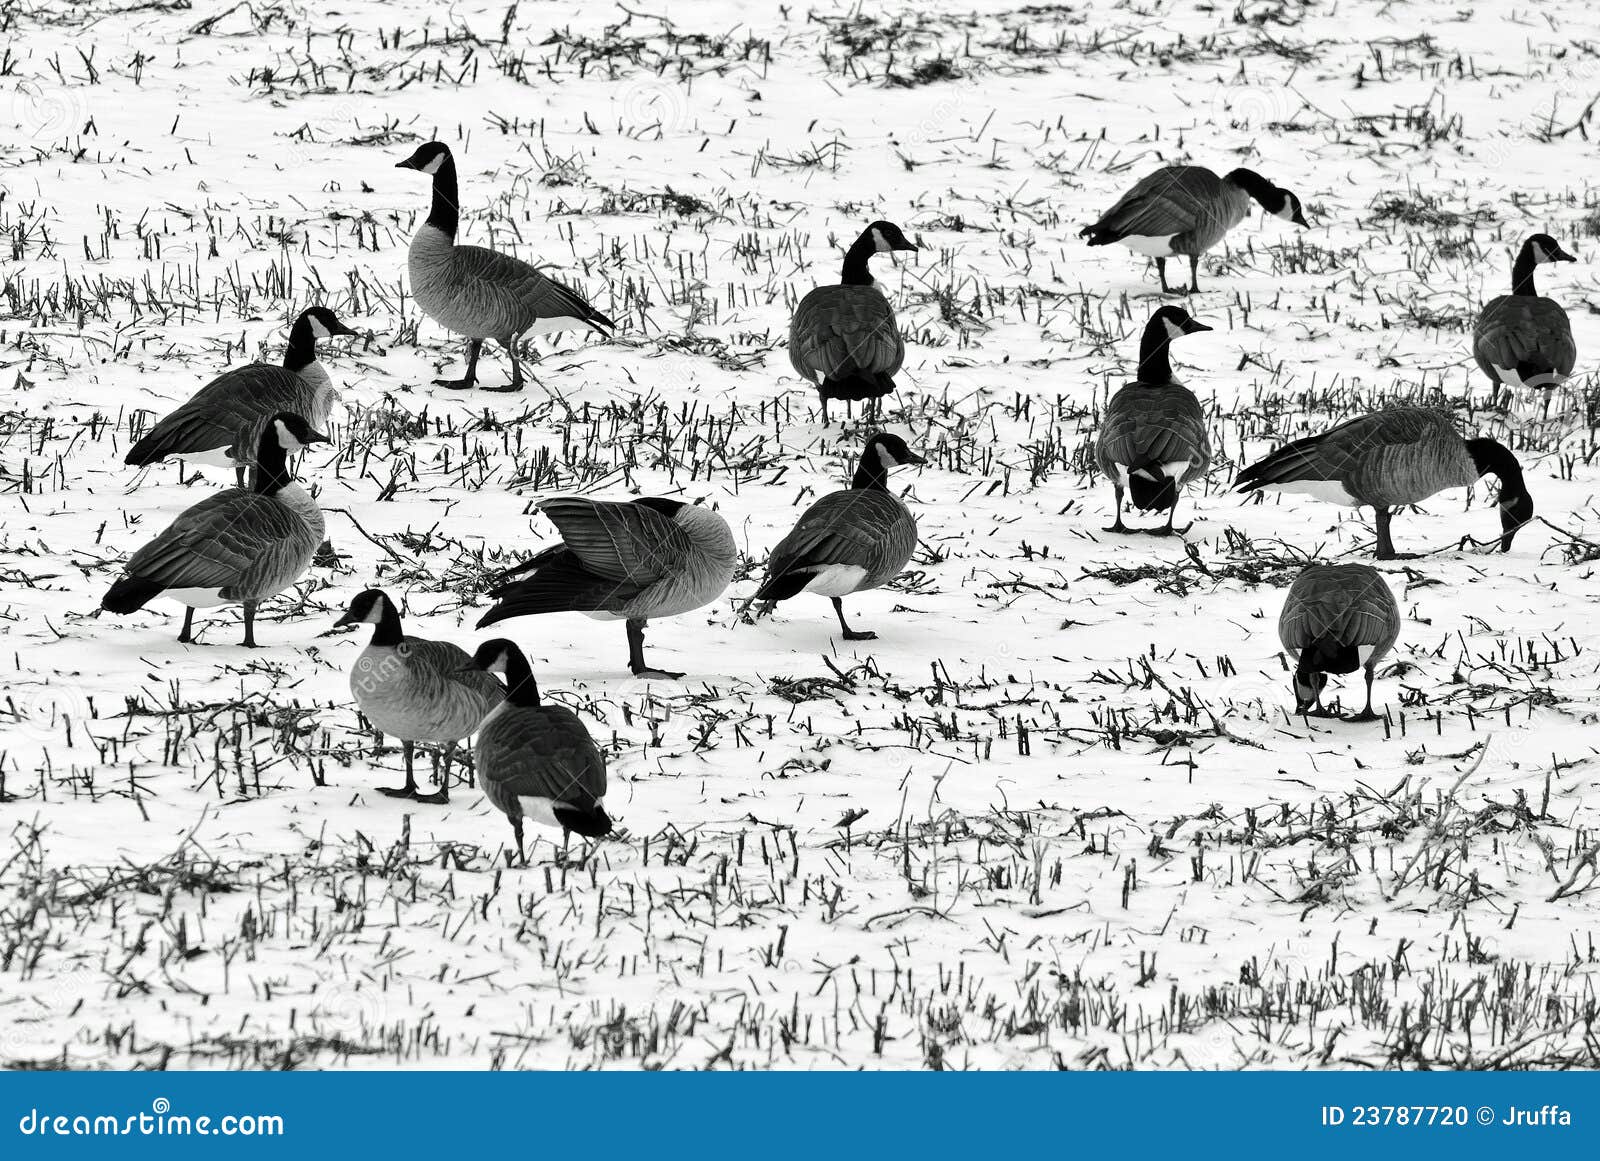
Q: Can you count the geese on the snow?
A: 13